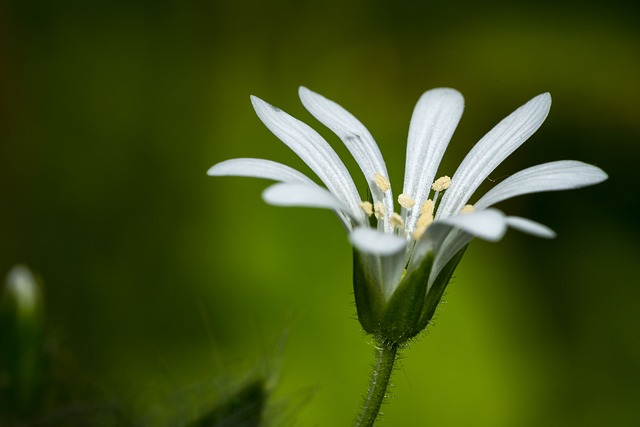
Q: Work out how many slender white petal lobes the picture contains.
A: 10